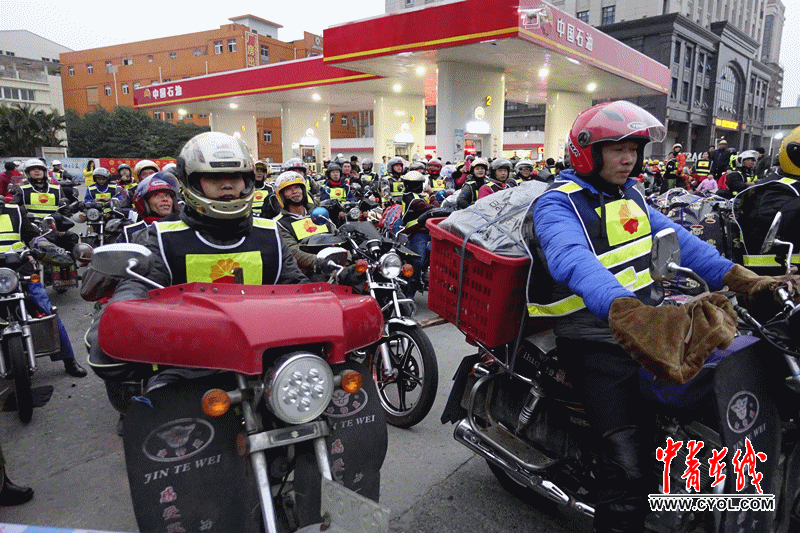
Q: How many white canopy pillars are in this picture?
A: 5